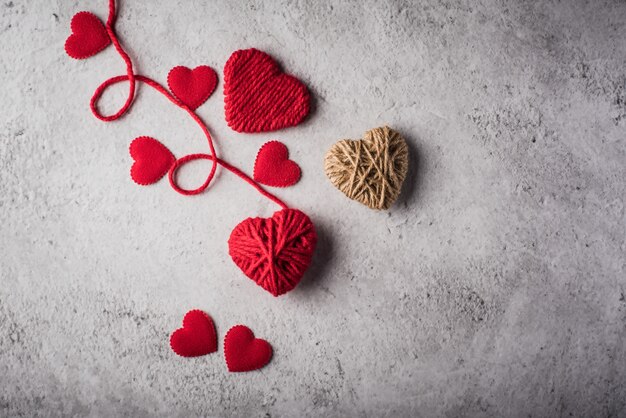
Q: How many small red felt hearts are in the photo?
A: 6